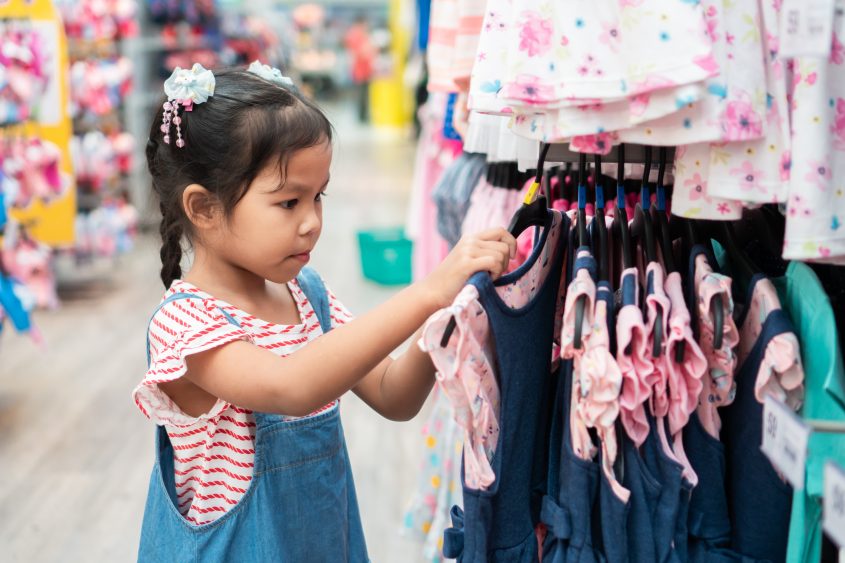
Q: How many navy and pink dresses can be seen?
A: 8